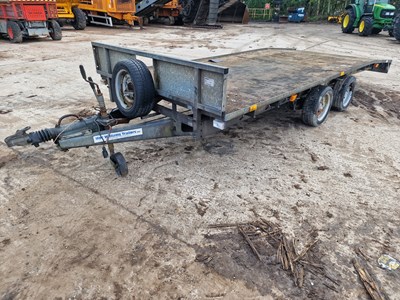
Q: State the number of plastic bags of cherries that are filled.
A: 0